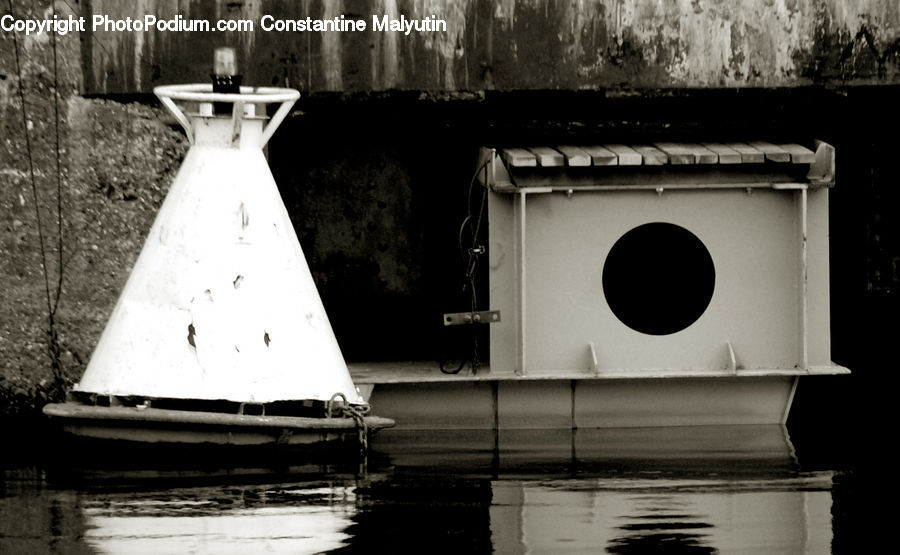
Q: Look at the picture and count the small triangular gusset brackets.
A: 2